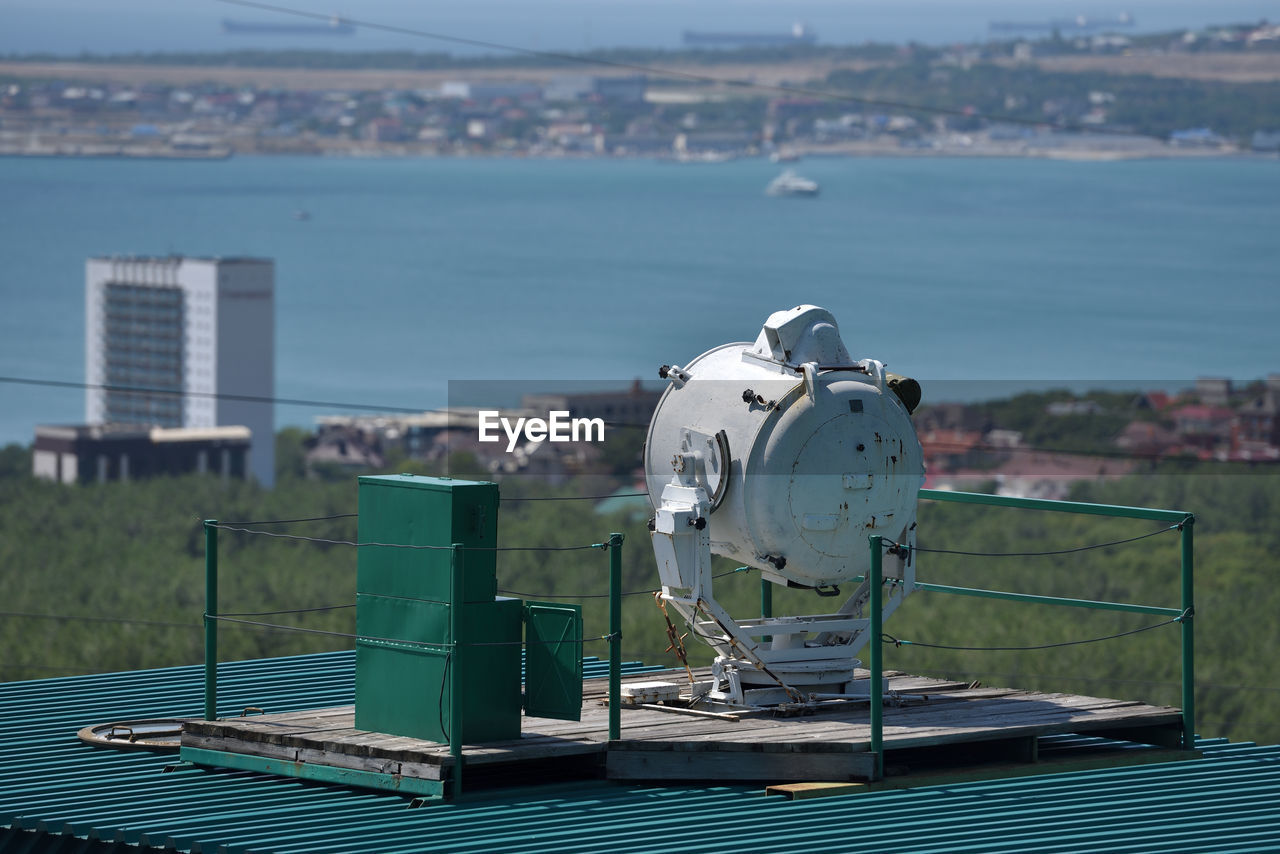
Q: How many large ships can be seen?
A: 3